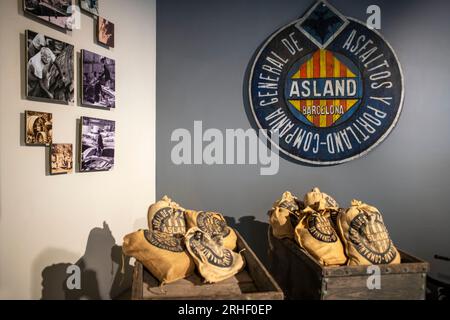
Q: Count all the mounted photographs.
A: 8